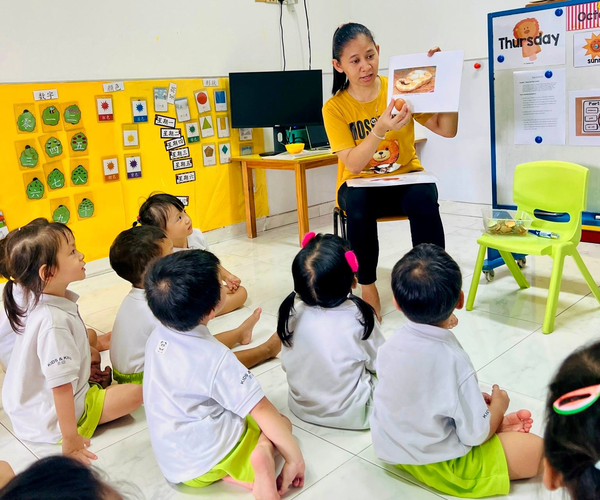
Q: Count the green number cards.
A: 11